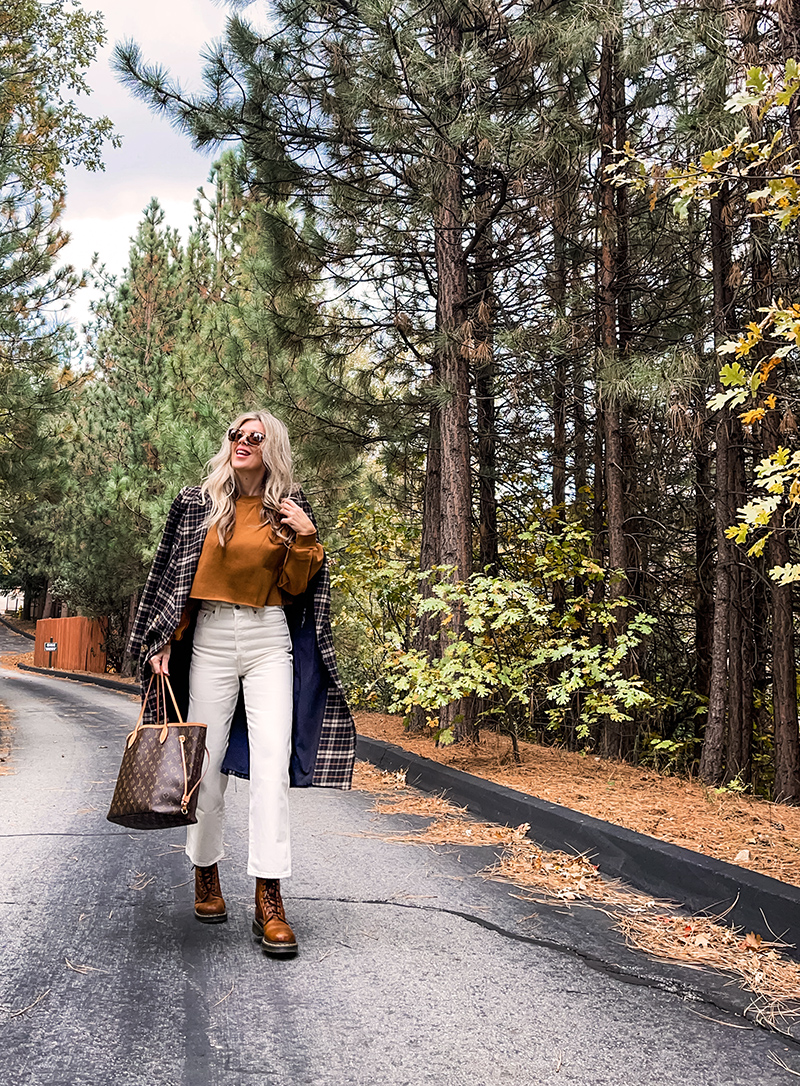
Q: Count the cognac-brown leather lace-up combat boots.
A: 2